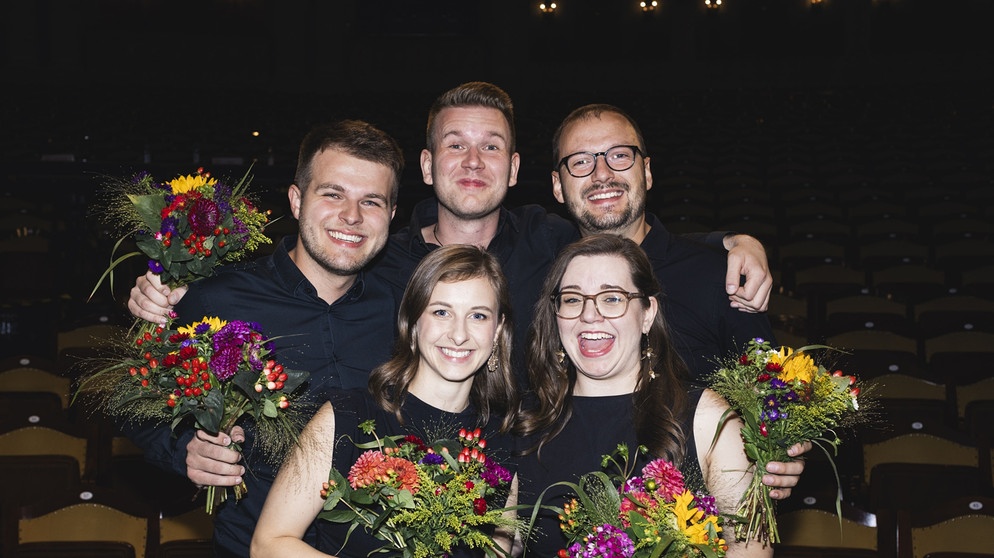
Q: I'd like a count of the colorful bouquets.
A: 5